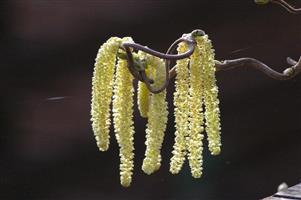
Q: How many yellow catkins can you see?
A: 7